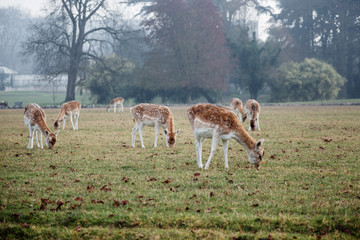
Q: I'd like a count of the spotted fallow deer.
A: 7